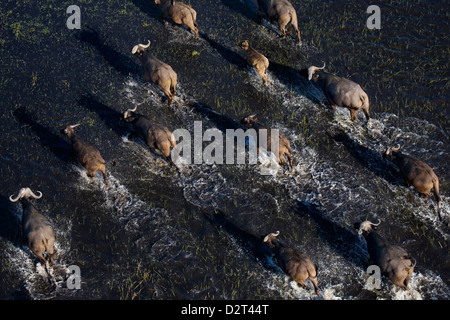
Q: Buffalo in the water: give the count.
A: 12